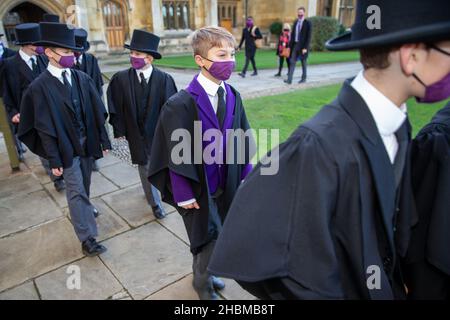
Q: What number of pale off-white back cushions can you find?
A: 0